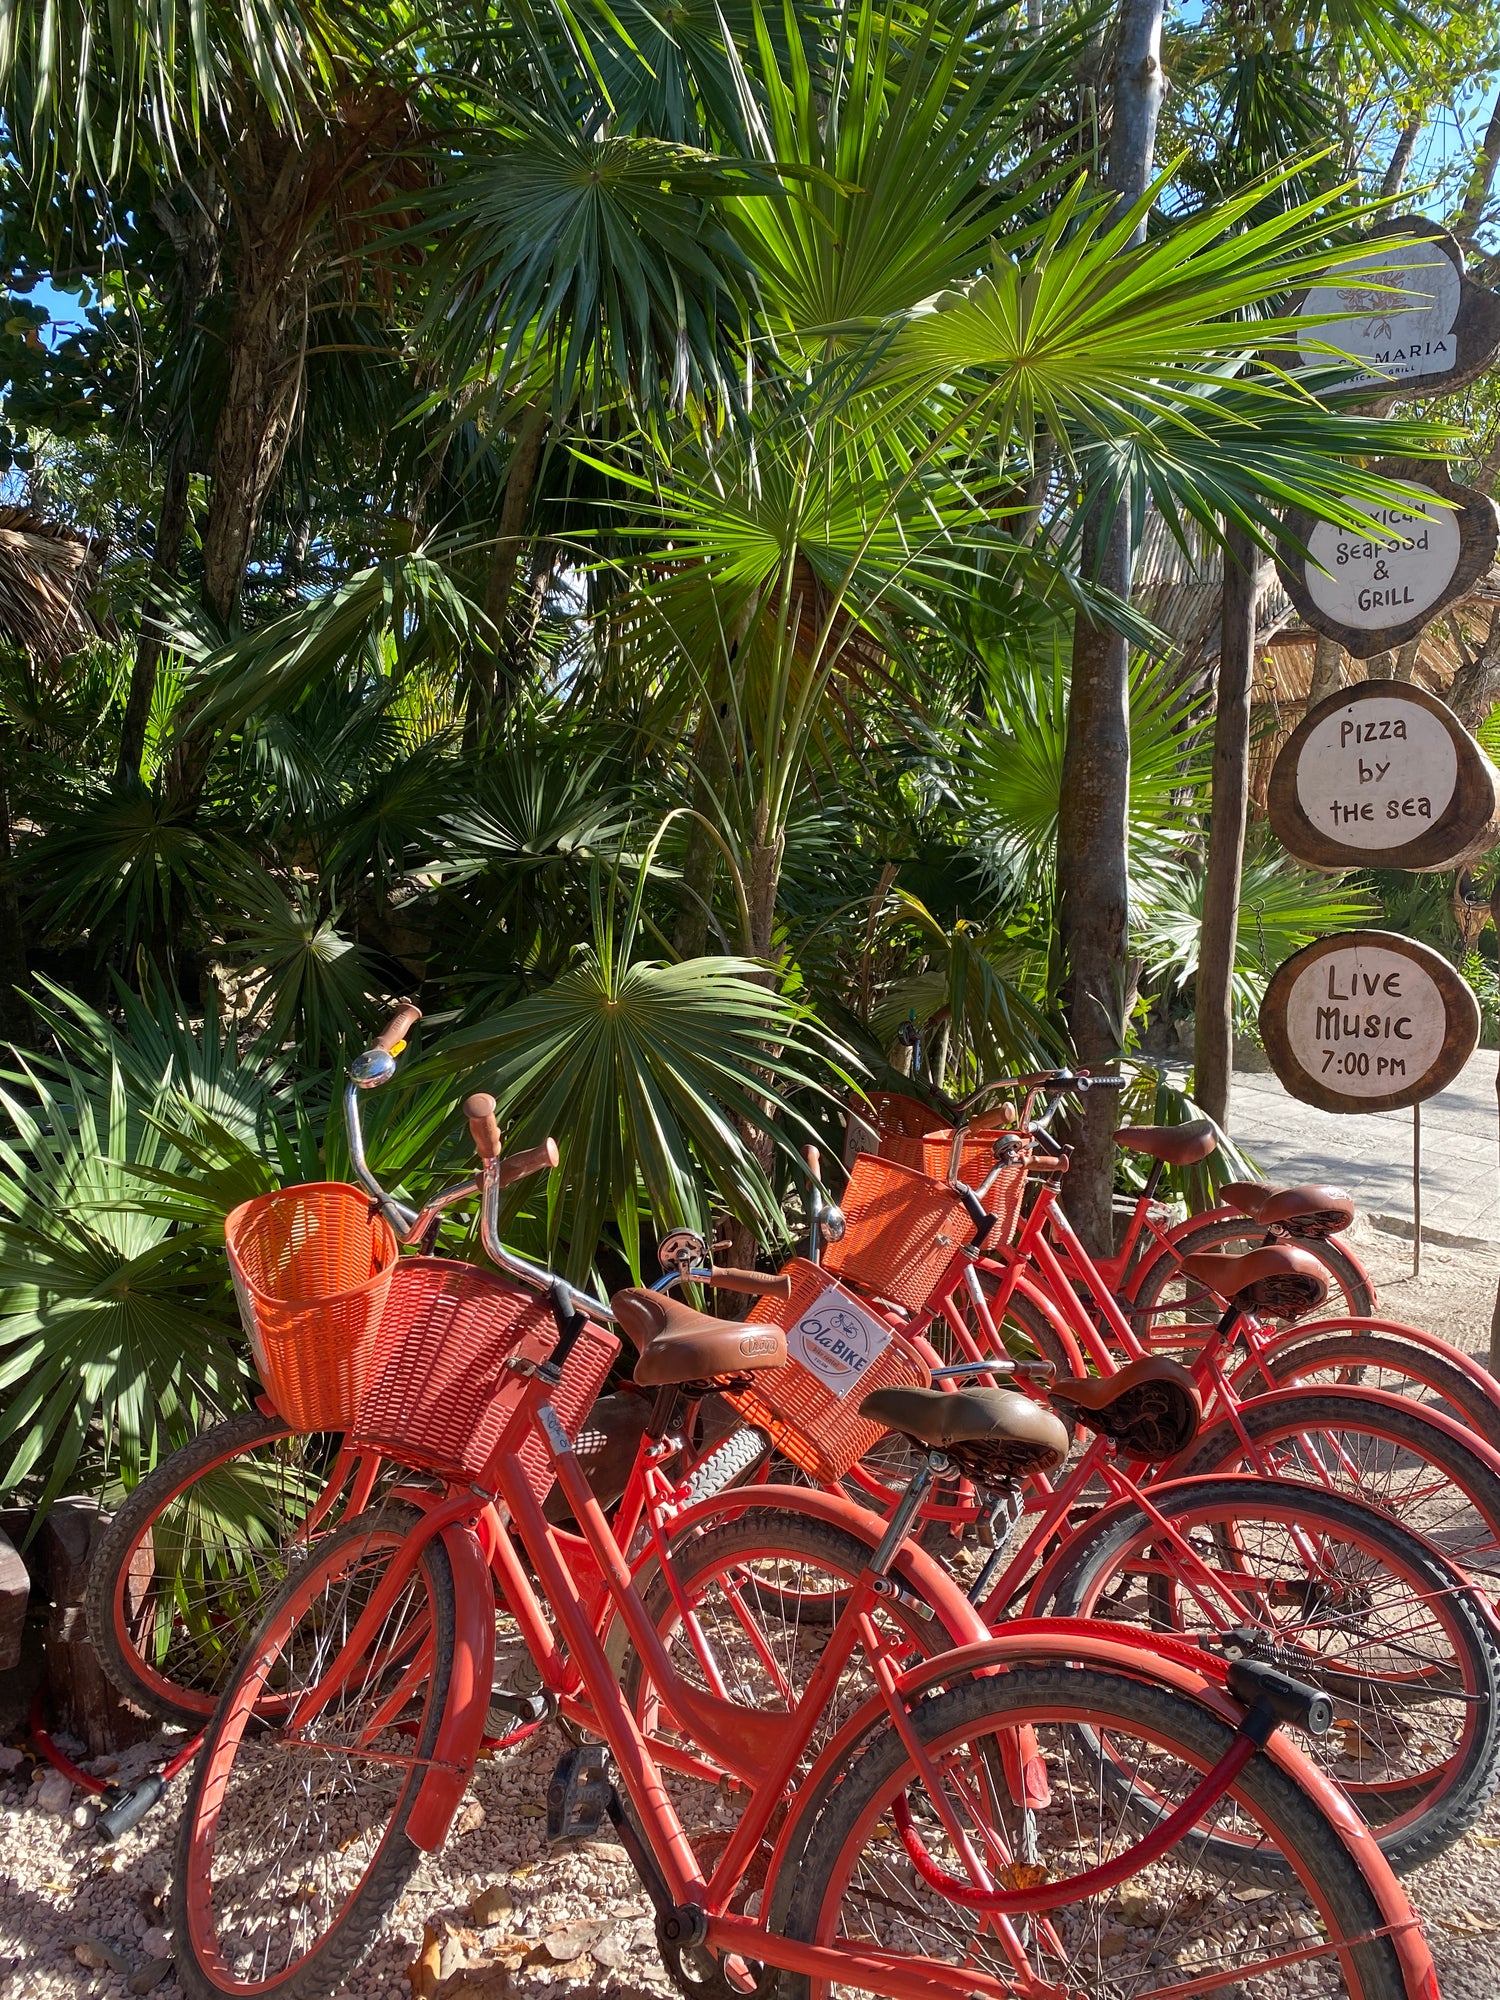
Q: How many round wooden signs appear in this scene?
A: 4